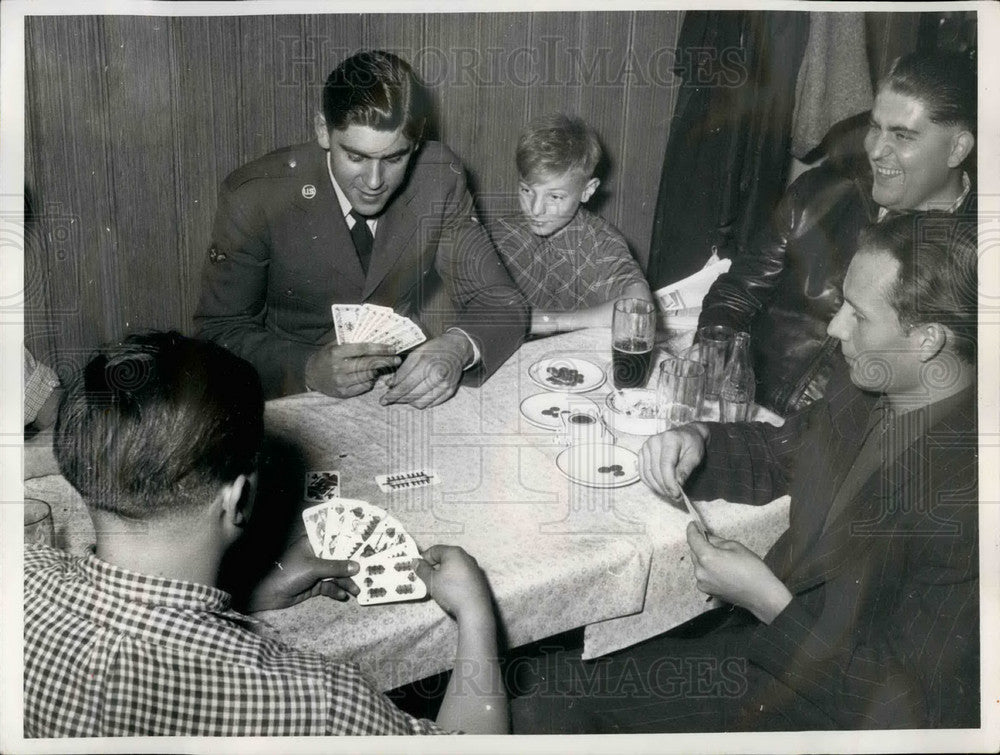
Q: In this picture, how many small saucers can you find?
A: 3